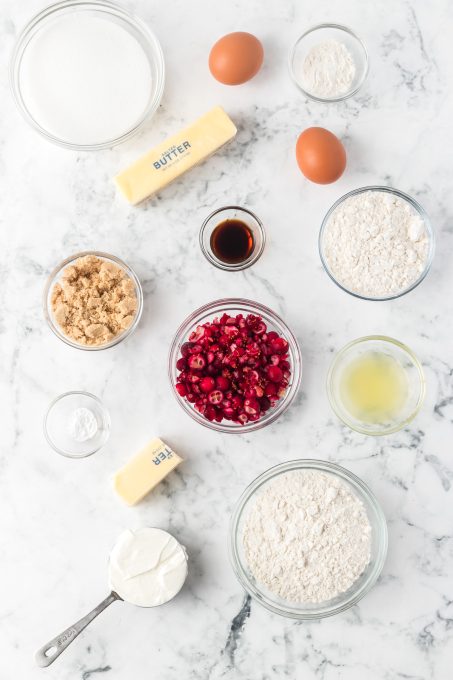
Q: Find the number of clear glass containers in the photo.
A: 9